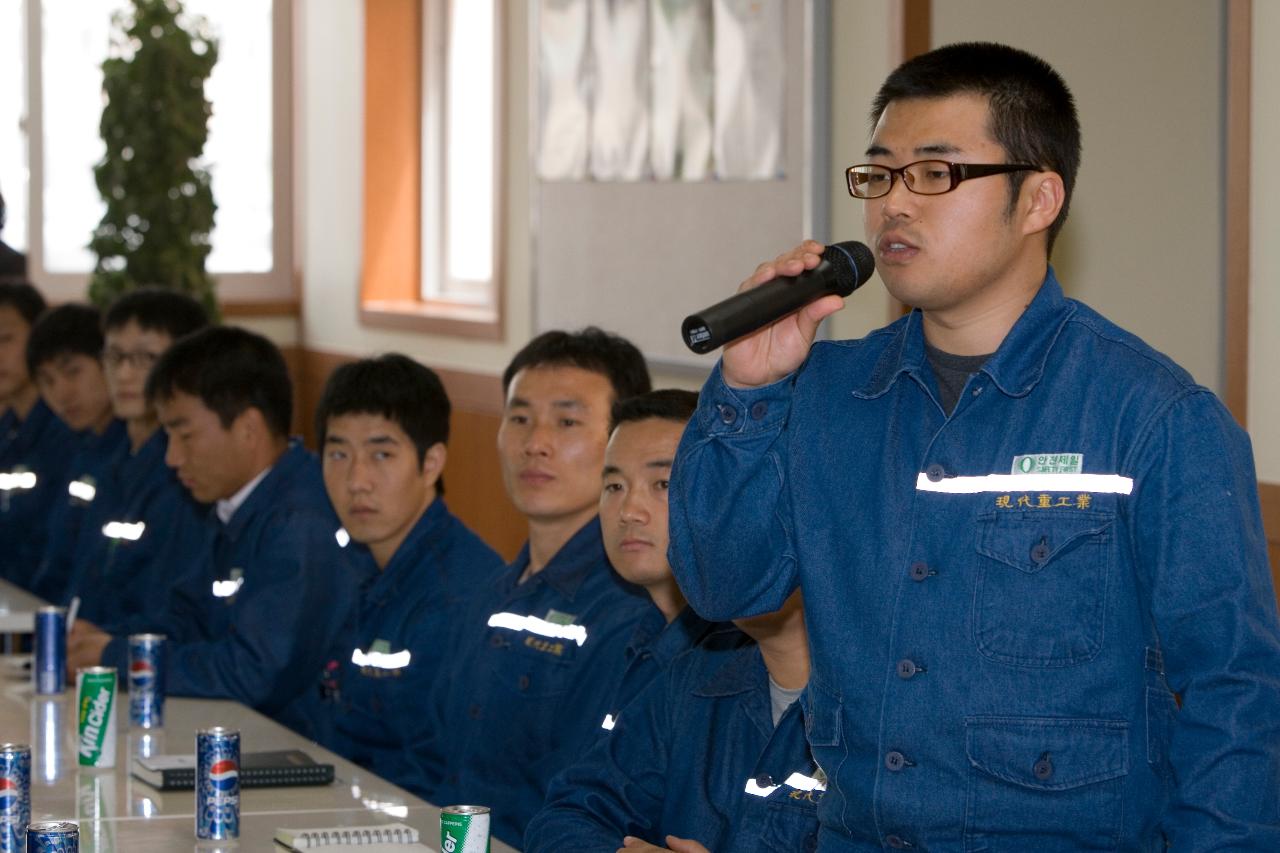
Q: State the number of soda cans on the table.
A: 7